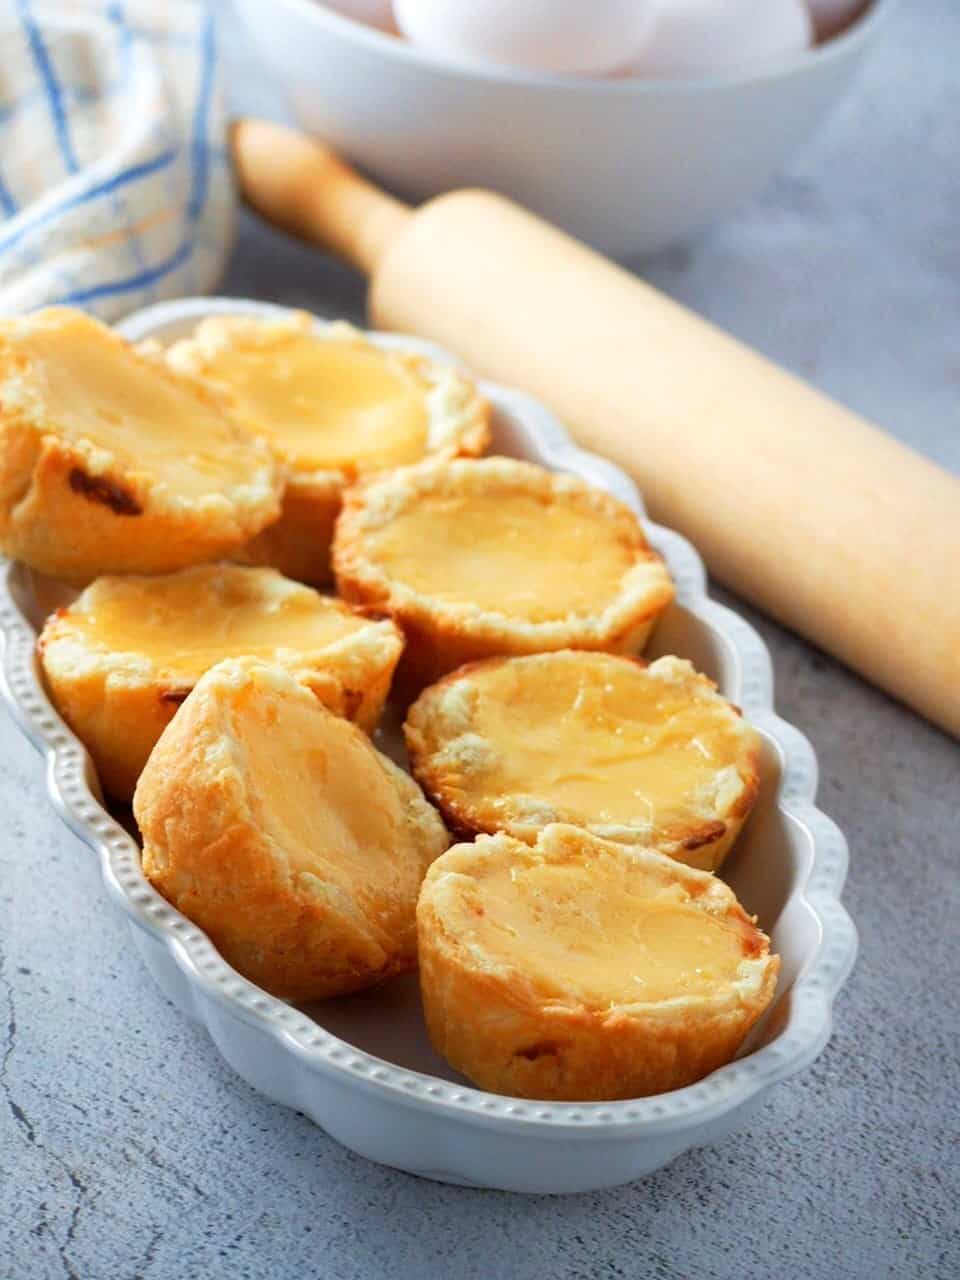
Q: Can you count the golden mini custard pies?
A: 7